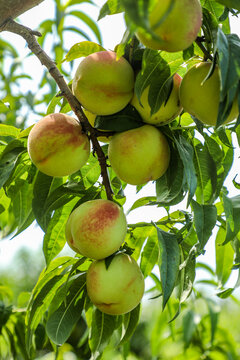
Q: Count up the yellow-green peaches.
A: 8